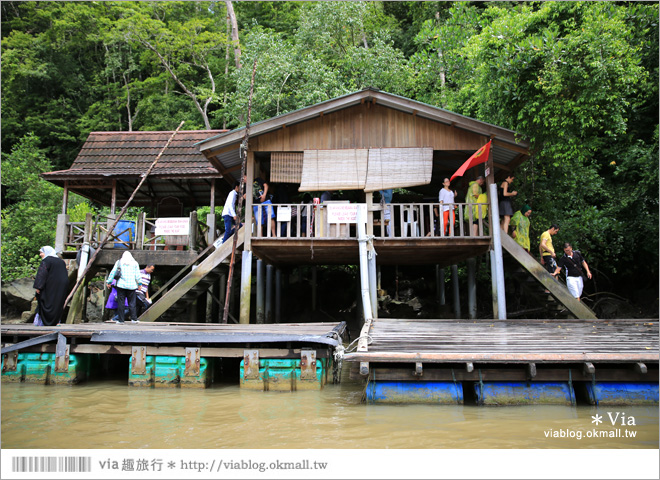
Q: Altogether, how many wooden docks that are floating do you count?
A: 2